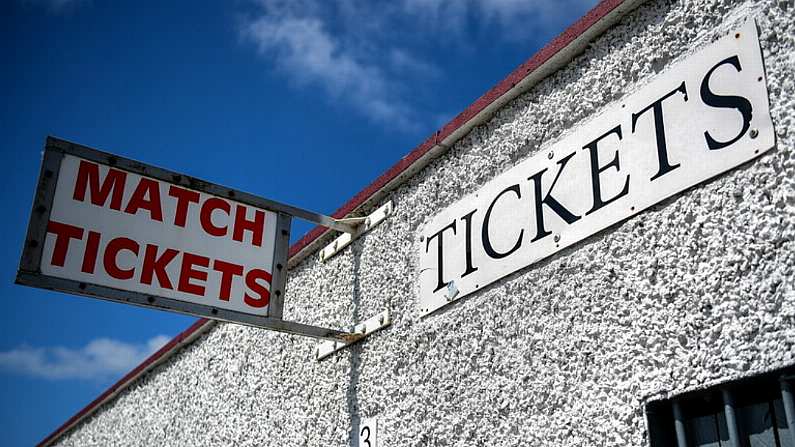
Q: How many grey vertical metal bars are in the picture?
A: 3